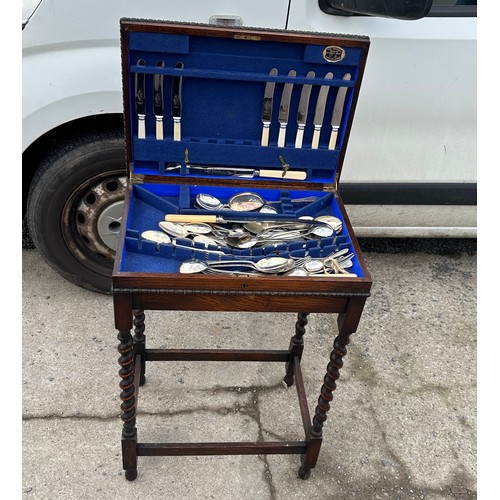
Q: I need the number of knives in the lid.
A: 9